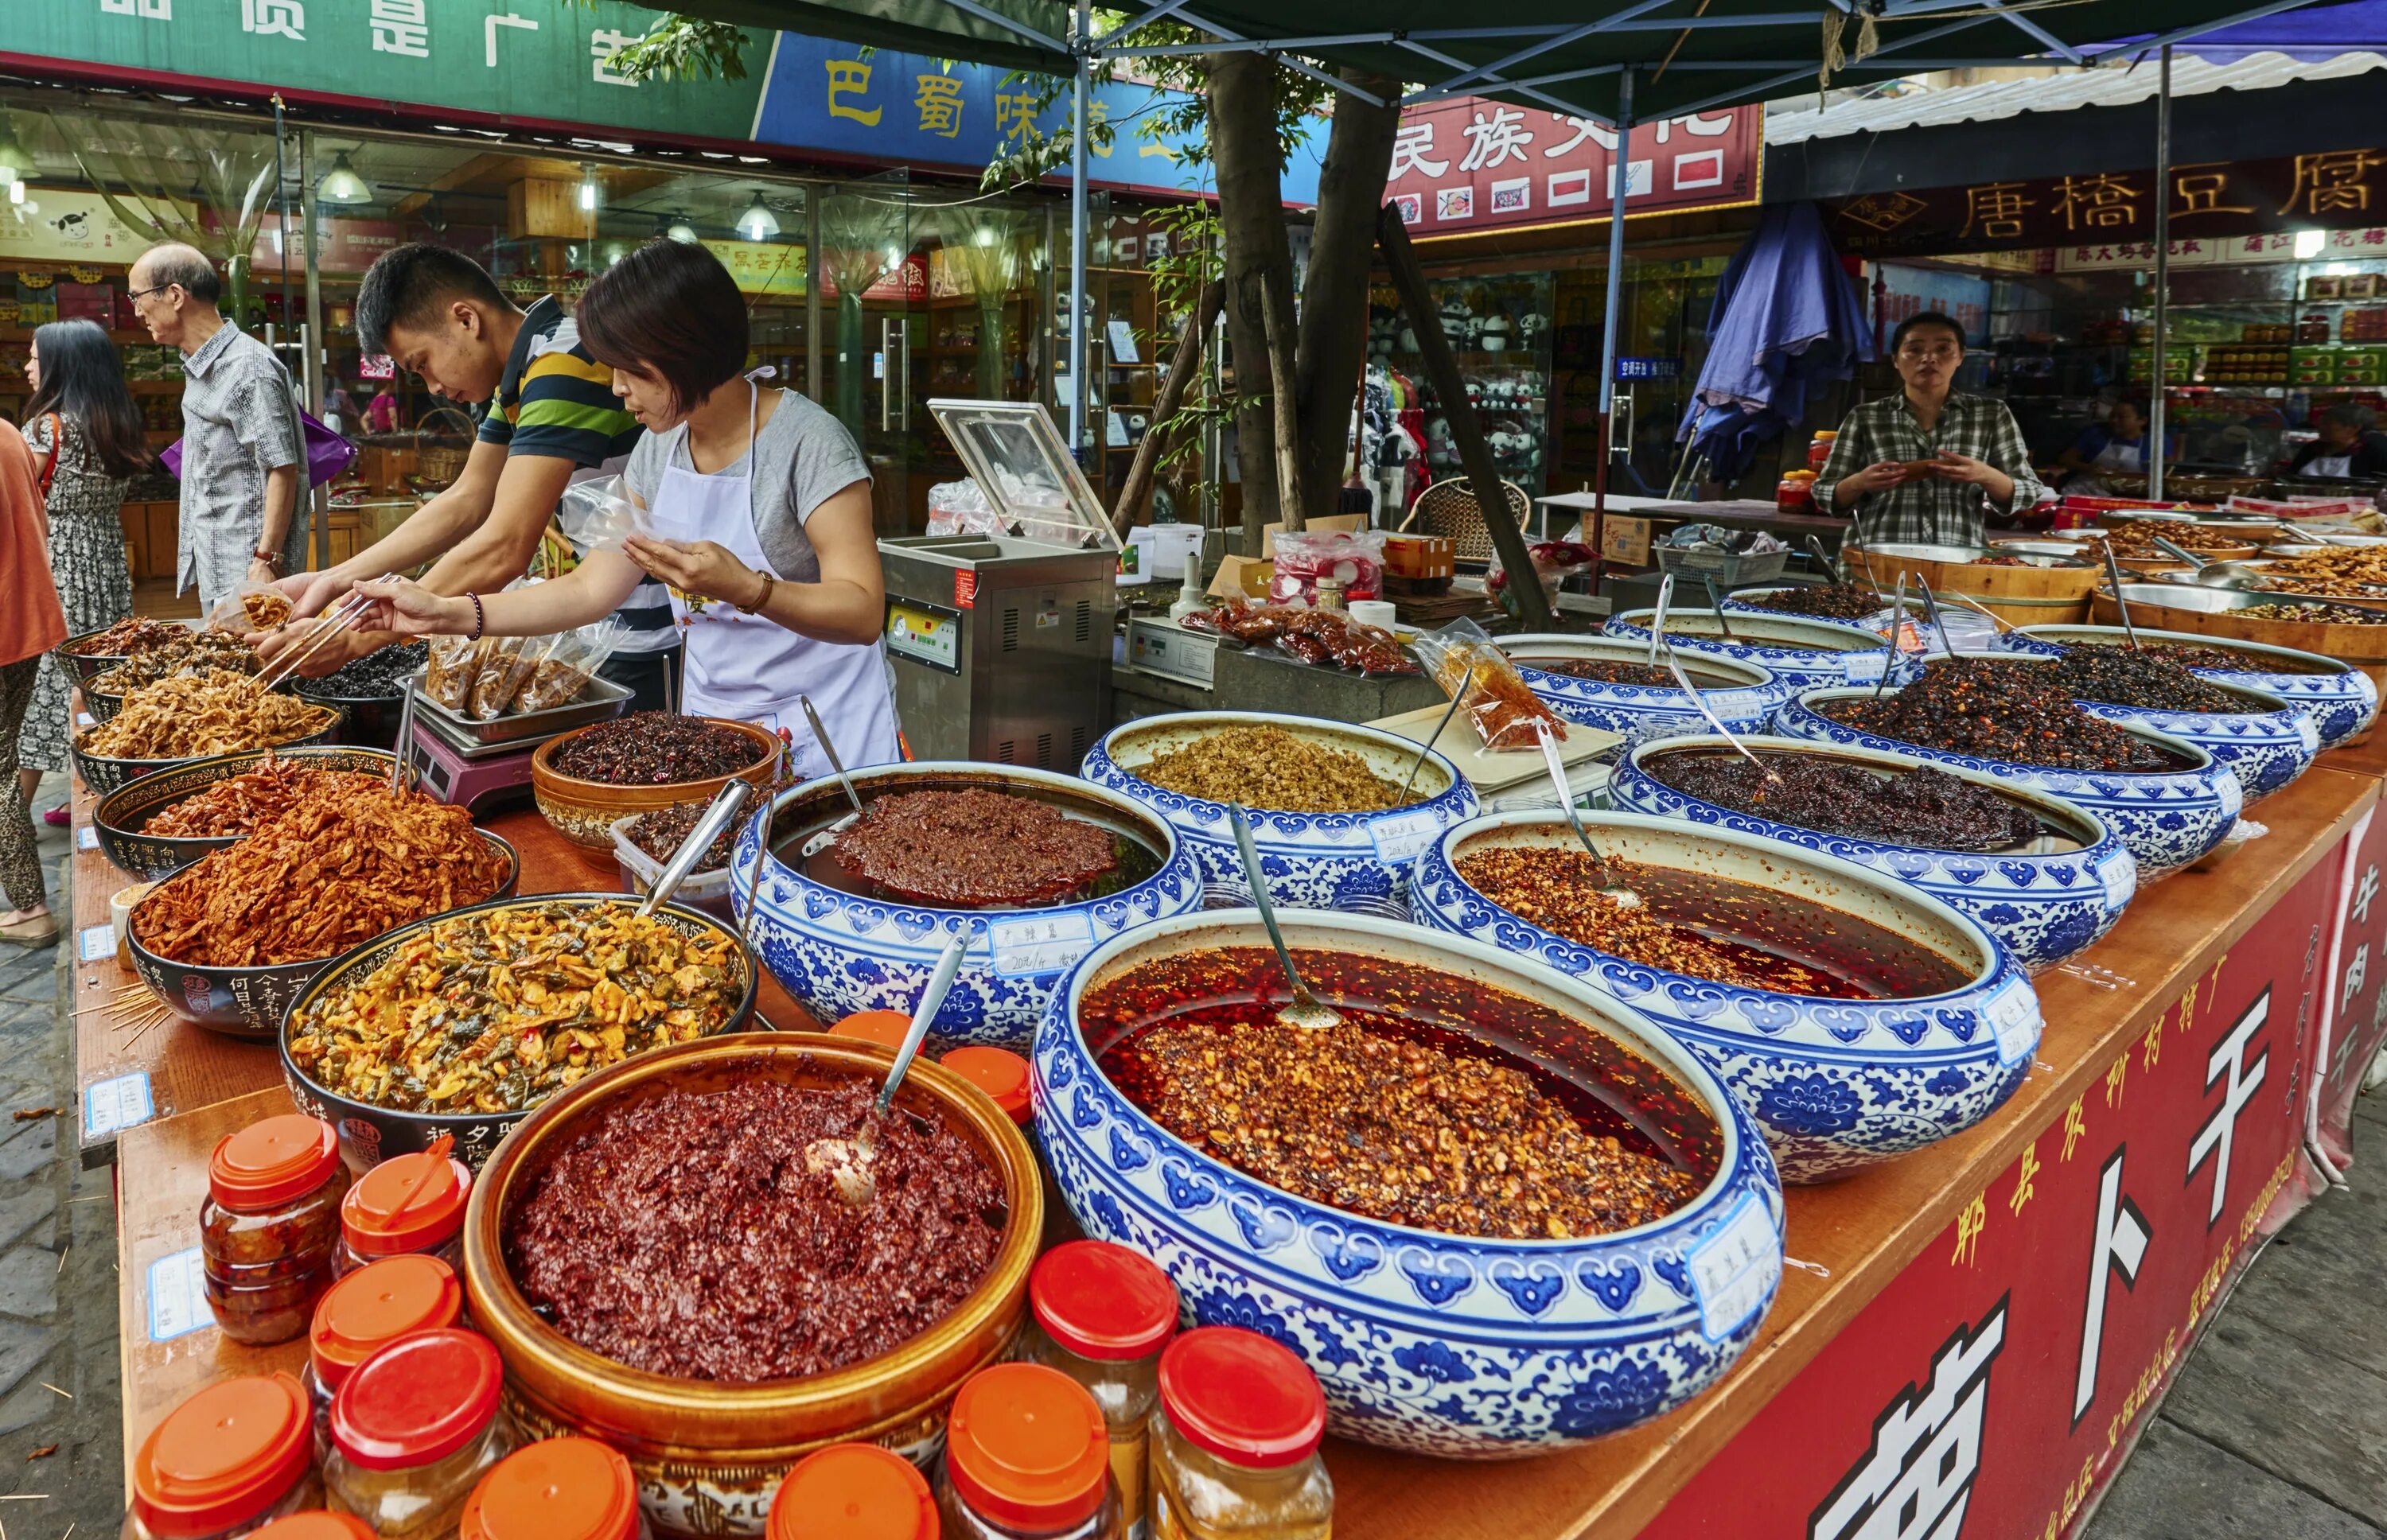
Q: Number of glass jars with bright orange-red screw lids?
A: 13